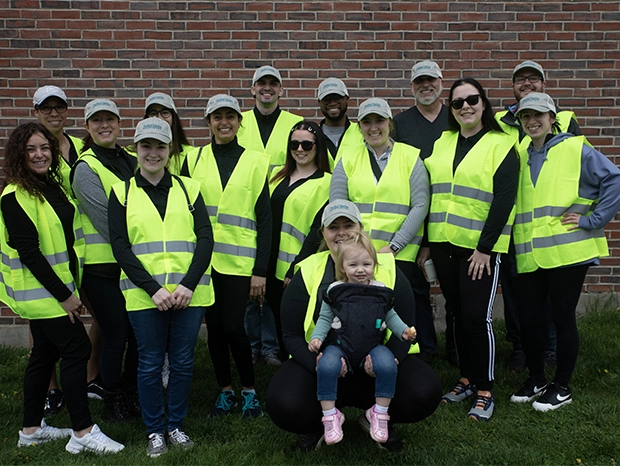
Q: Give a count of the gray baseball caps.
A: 11